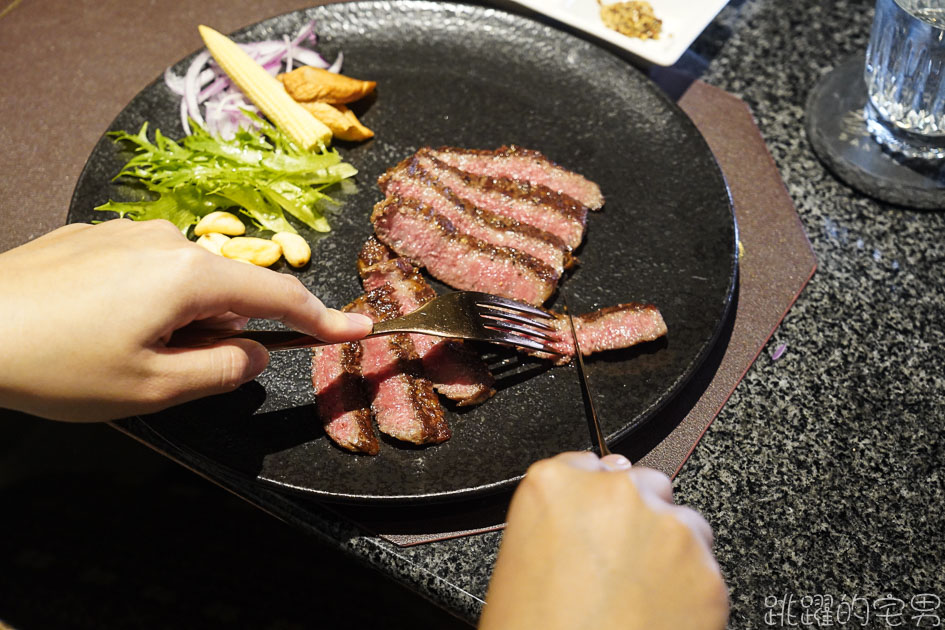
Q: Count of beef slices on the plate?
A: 8